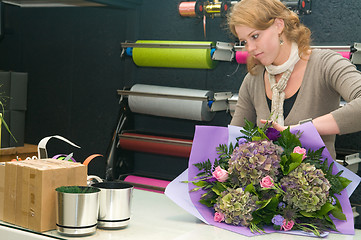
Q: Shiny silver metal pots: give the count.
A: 2